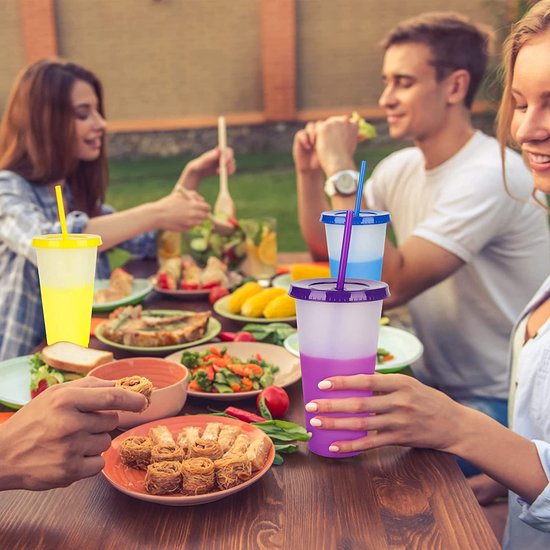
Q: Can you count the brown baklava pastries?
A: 7